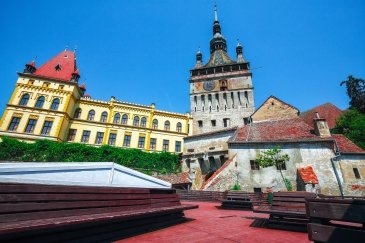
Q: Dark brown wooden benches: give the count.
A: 4